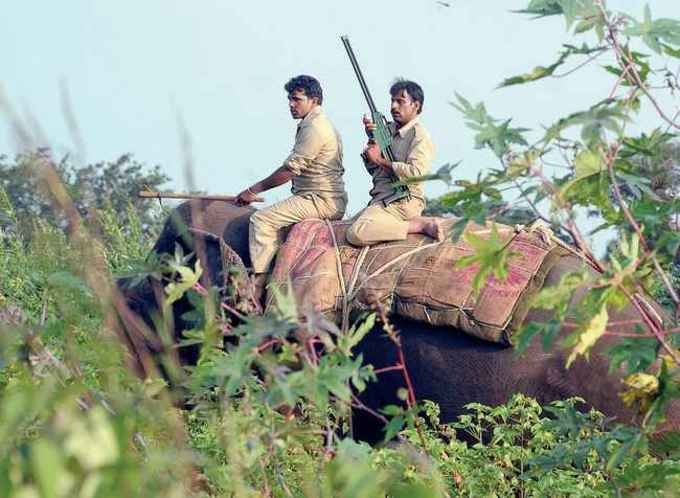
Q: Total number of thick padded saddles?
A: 1